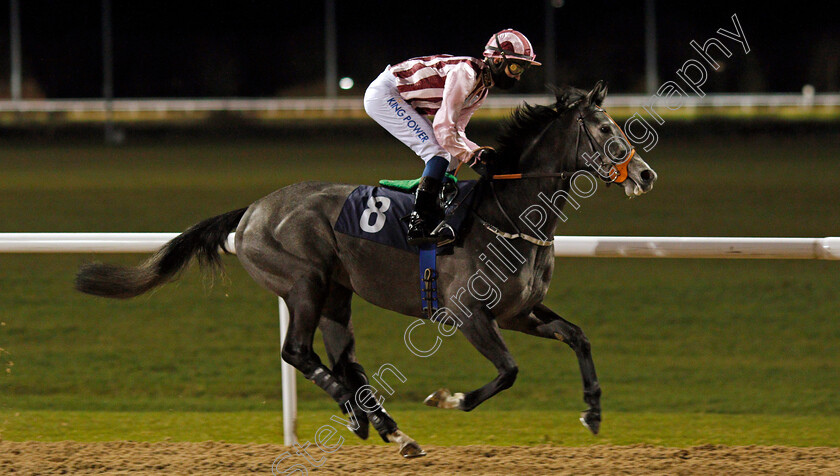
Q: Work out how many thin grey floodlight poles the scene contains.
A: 5